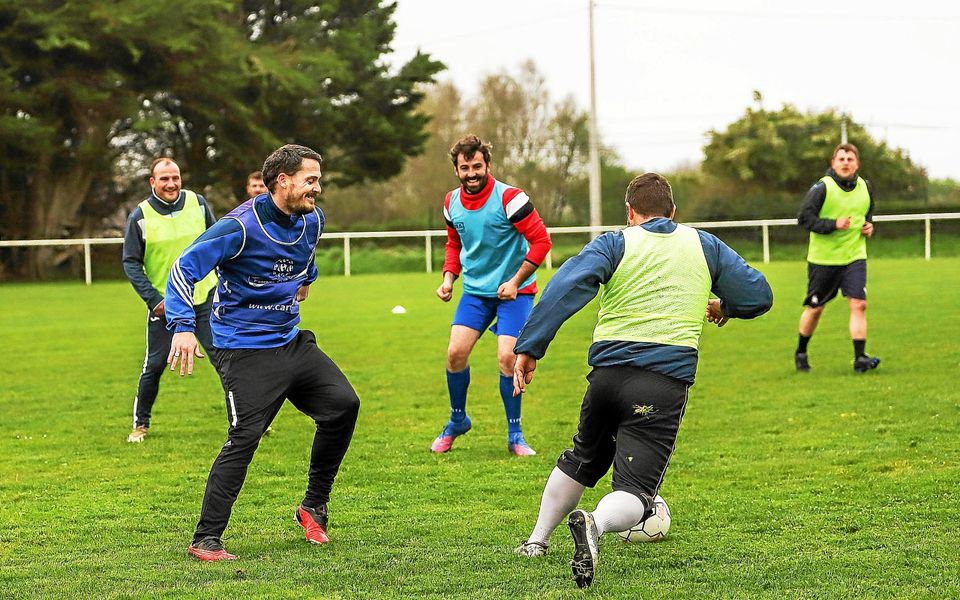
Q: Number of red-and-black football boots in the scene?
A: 2